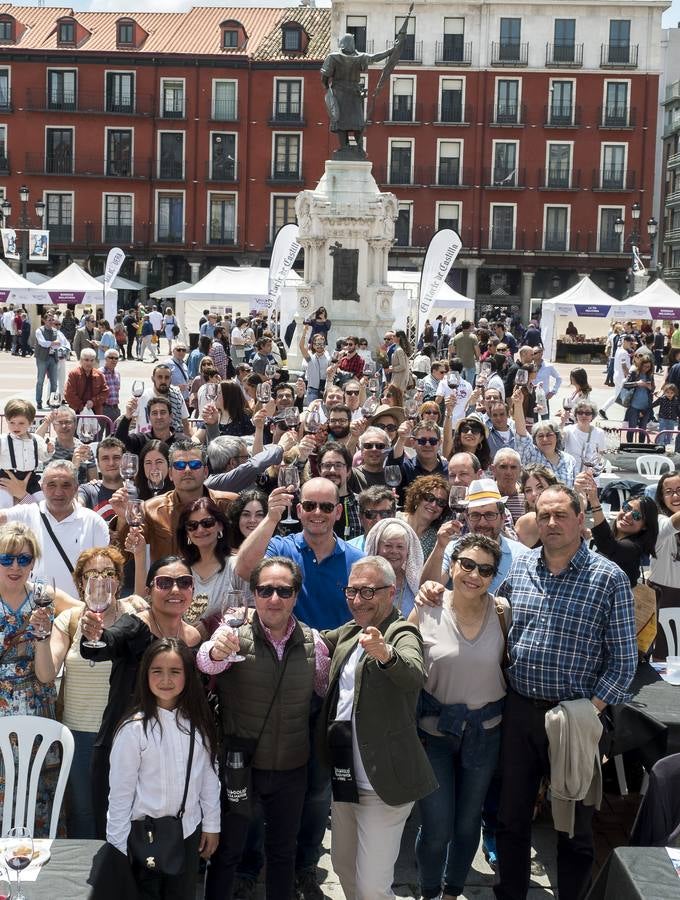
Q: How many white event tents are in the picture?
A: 6